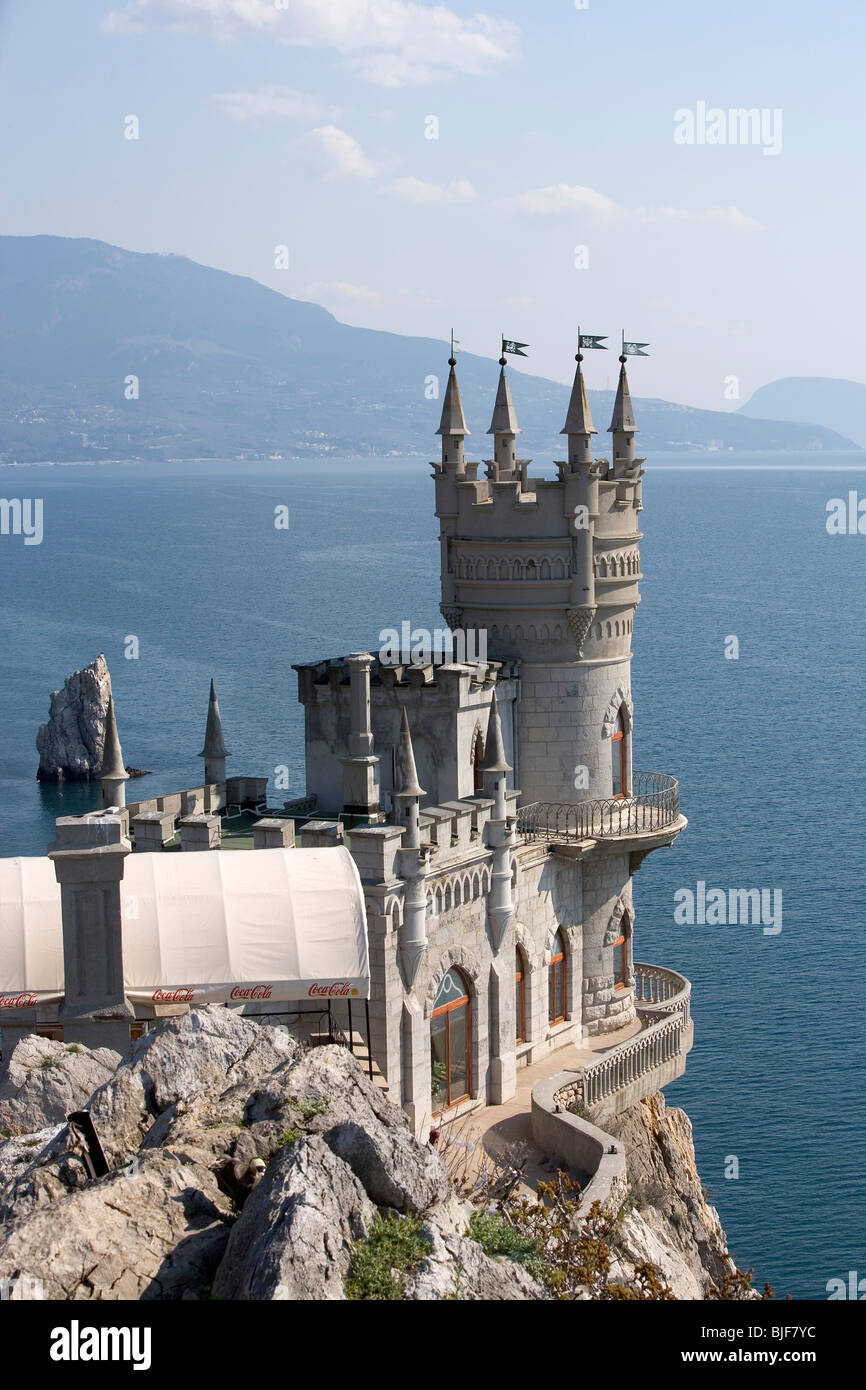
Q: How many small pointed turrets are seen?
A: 8